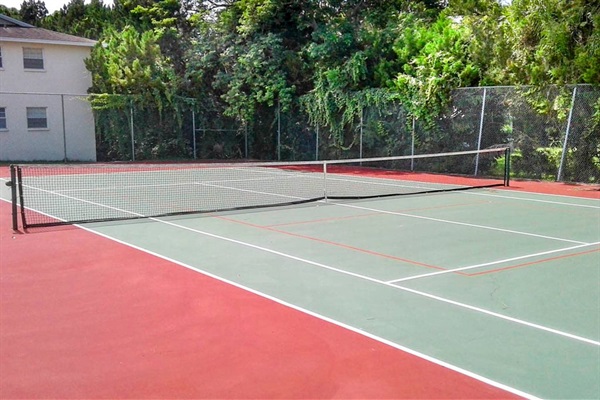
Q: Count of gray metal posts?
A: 10